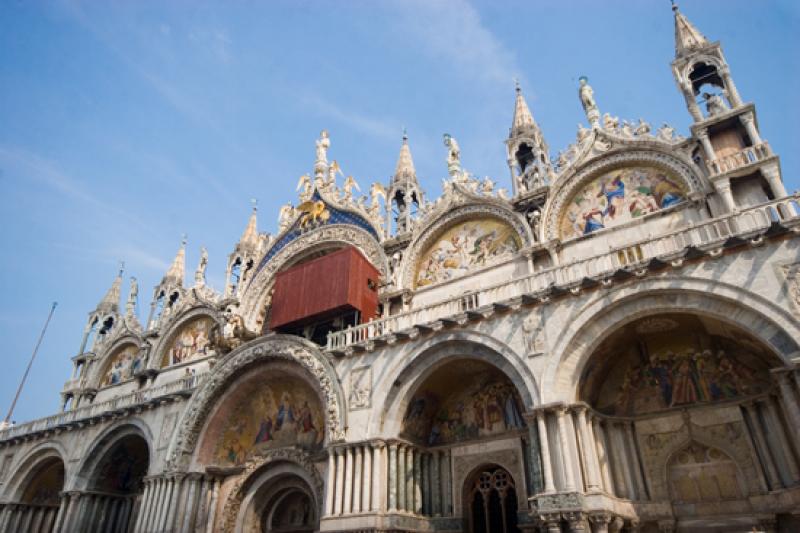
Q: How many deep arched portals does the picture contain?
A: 5